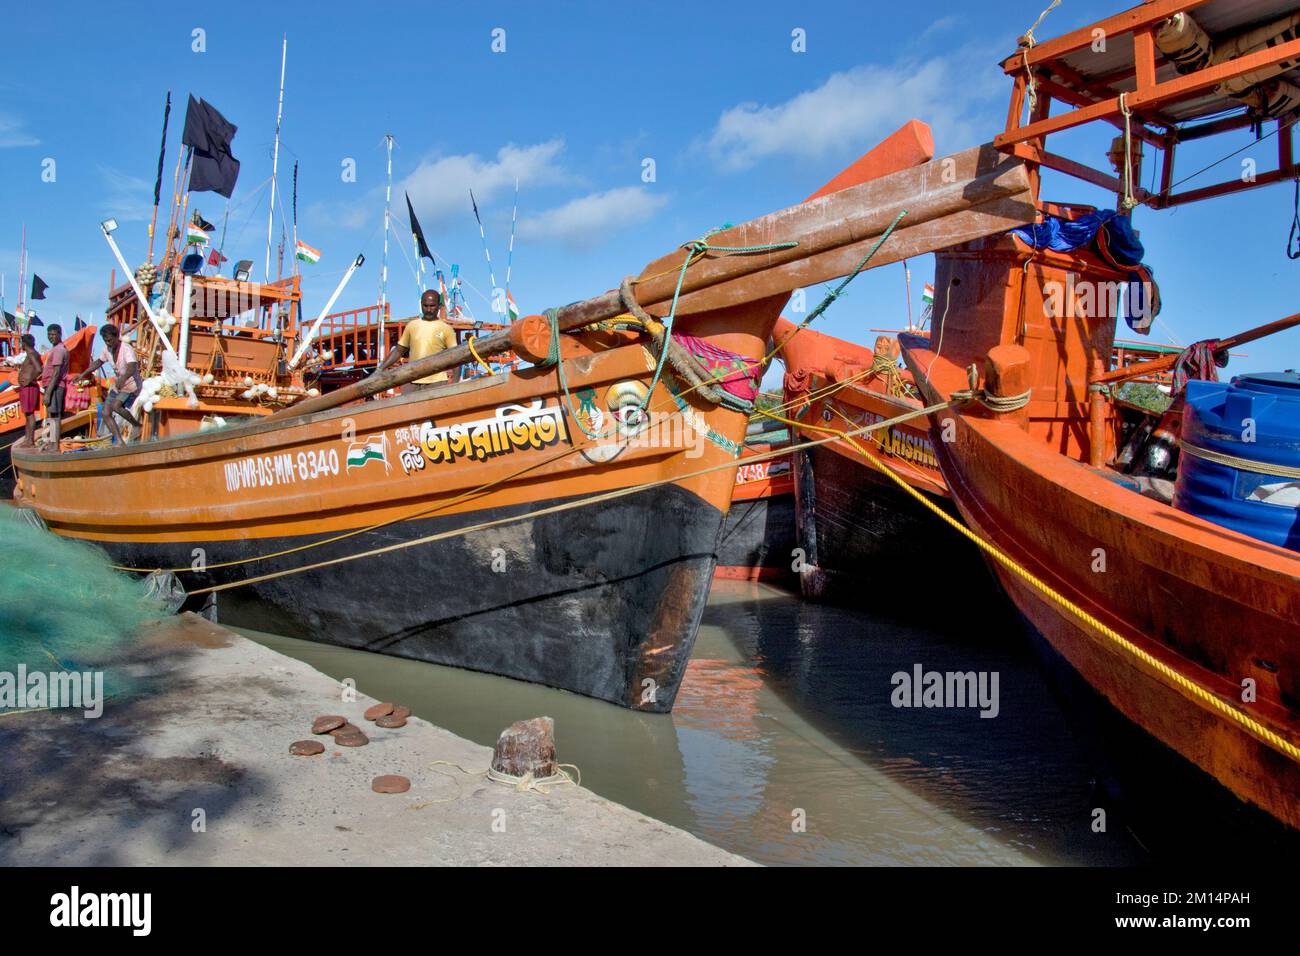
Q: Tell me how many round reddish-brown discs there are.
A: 8